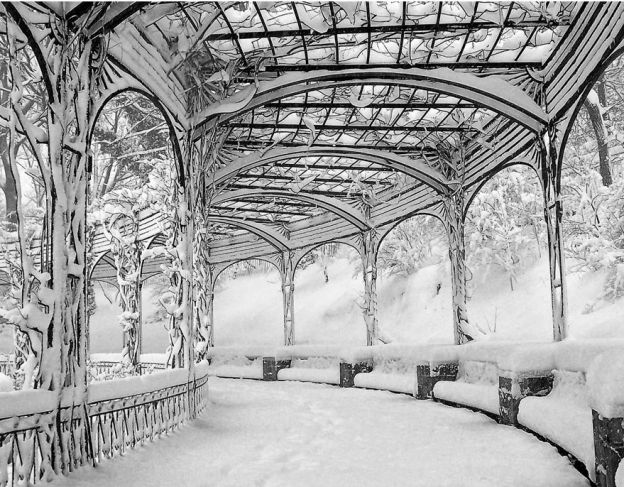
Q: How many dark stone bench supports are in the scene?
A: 5